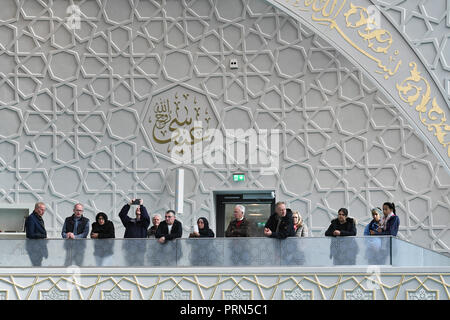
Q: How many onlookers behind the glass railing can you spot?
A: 13